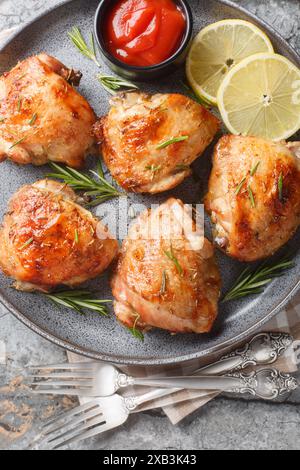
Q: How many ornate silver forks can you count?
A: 2